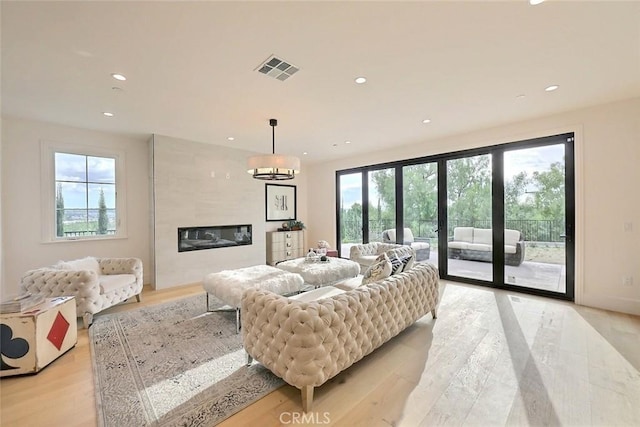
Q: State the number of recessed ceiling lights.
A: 9